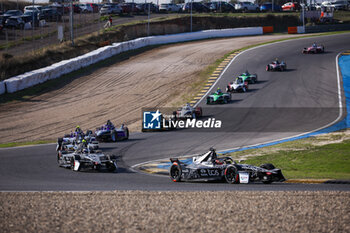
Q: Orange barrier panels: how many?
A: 2